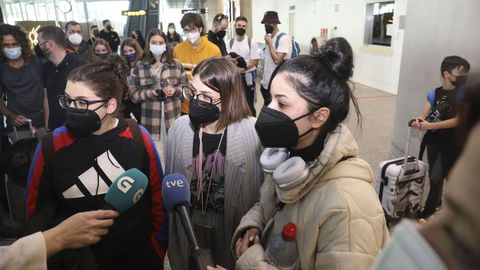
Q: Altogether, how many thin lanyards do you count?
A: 1